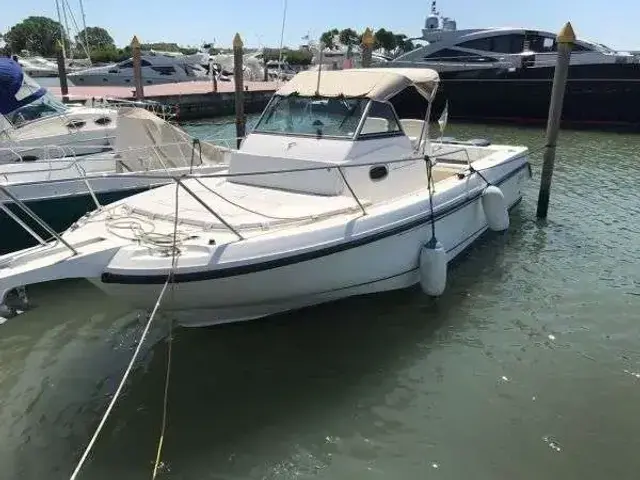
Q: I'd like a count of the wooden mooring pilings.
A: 5